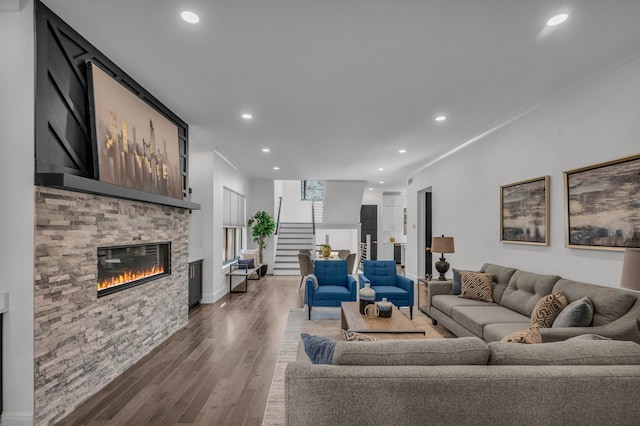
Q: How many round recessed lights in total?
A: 10